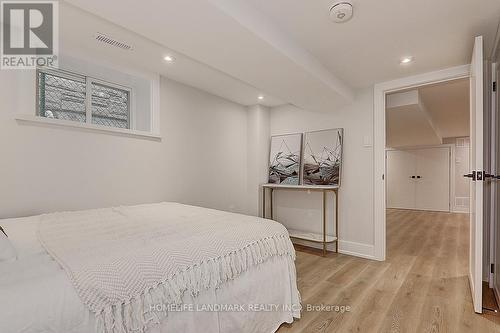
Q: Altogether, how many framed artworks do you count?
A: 2